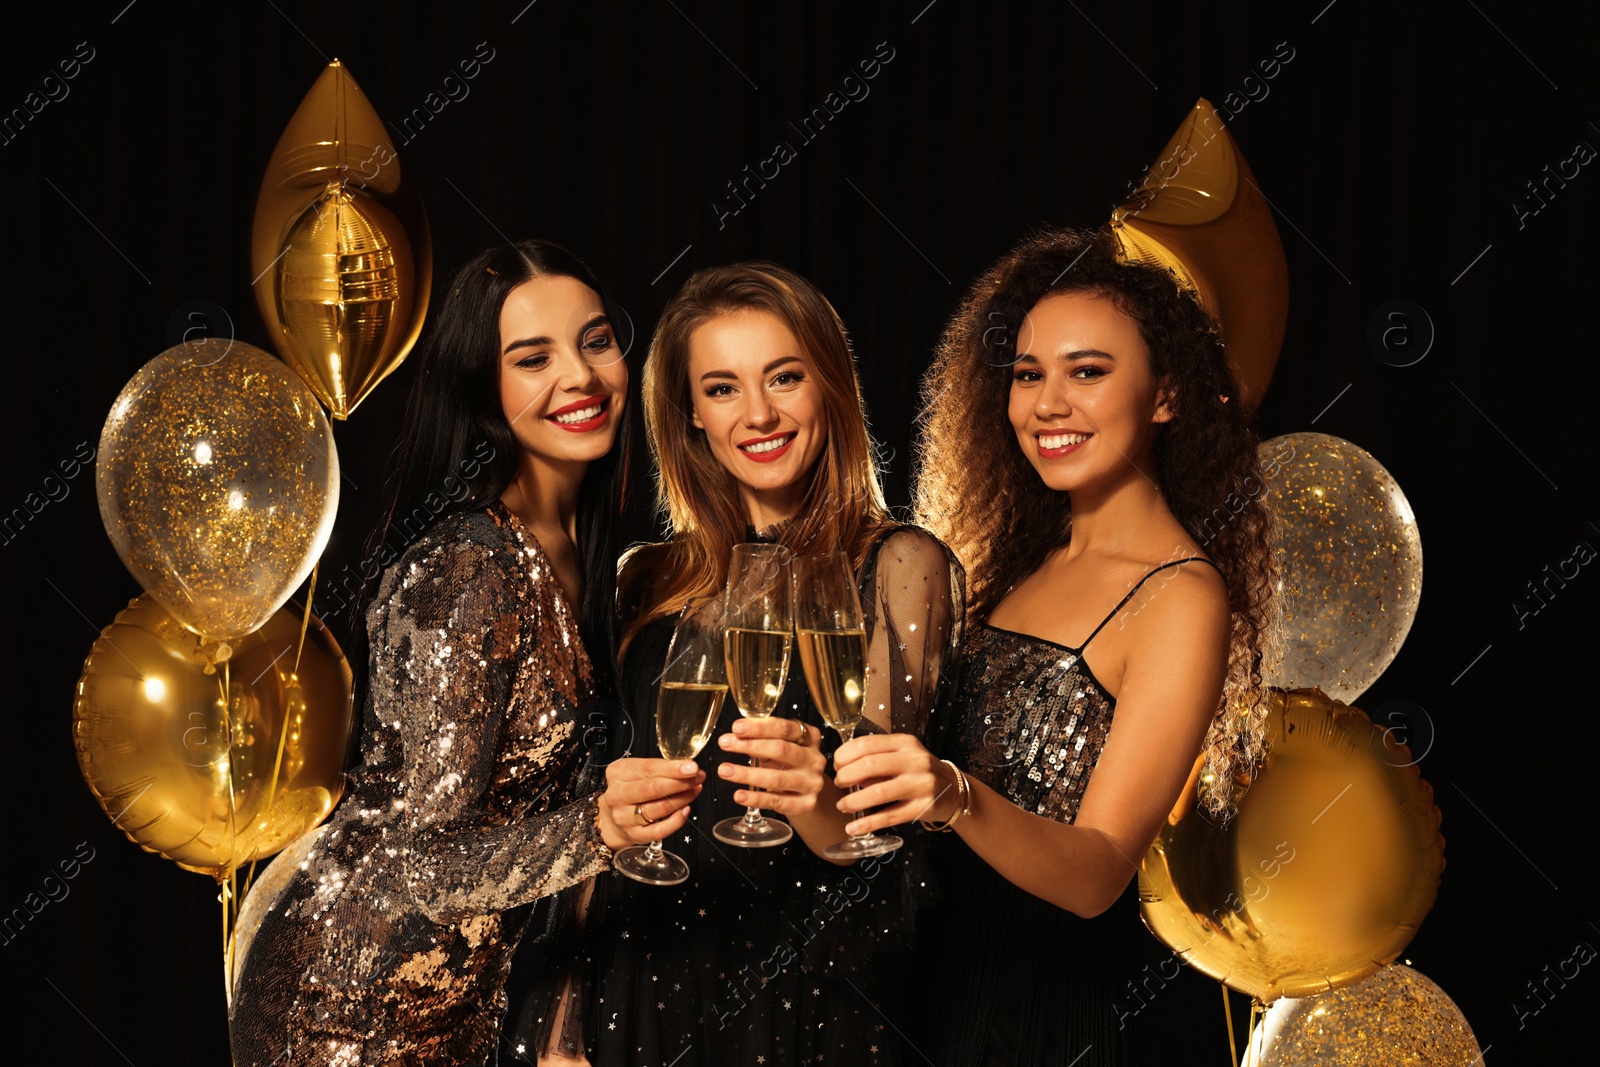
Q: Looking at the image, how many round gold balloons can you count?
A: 2